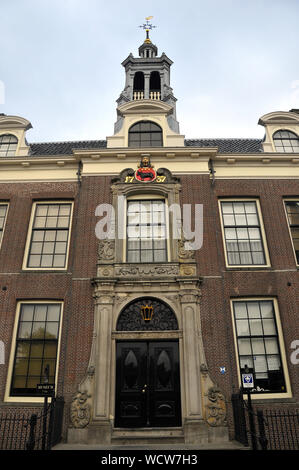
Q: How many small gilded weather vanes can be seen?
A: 1